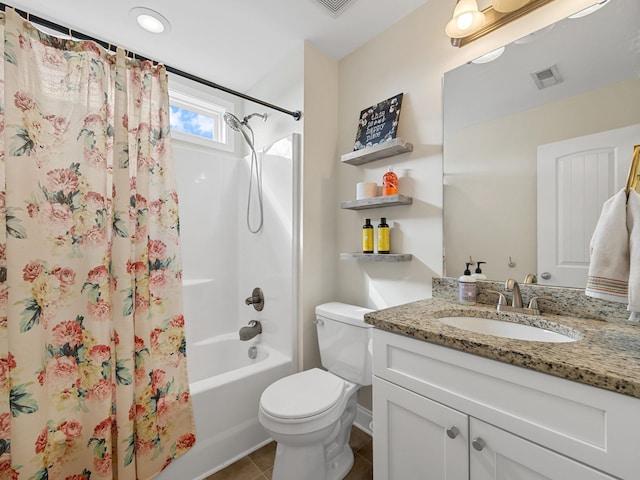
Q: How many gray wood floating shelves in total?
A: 3